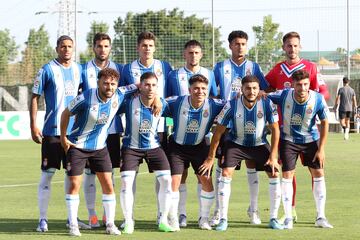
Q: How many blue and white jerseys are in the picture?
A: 10